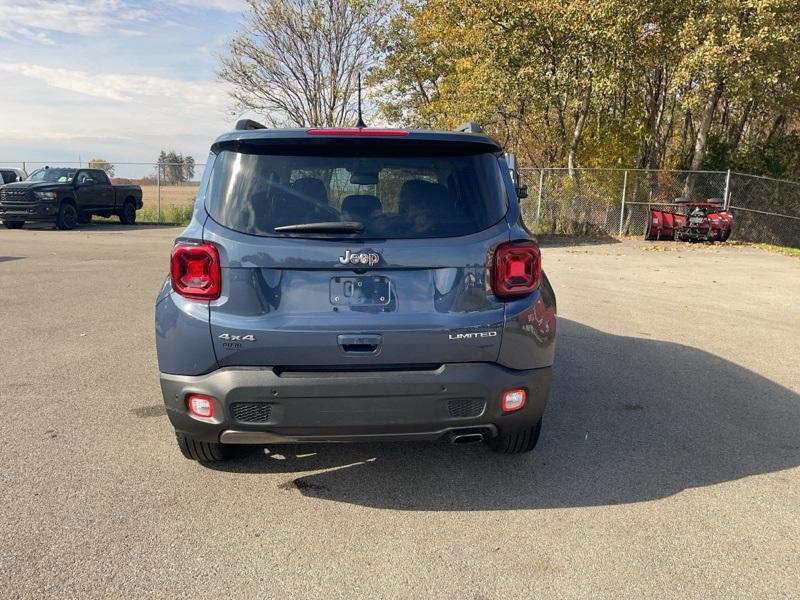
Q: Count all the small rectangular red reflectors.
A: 2